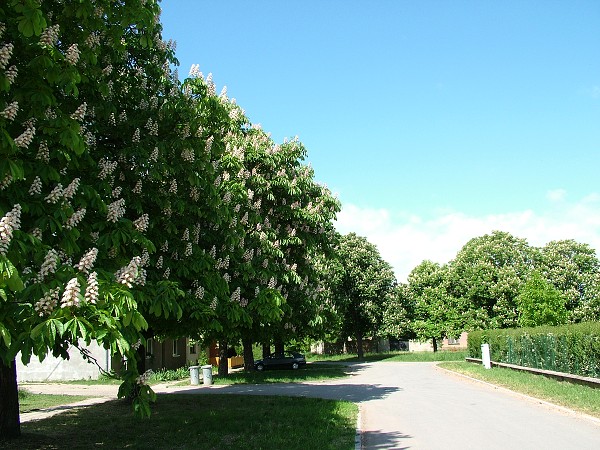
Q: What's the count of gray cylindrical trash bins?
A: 2